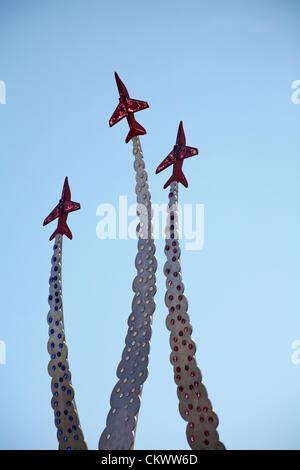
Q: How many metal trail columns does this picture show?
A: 3